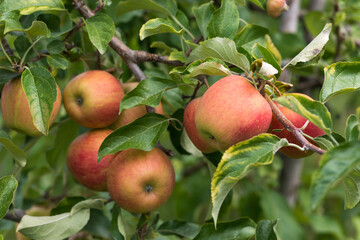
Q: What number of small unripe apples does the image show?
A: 1